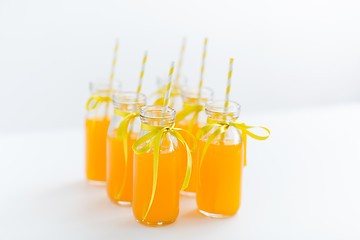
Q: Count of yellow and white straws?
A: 6